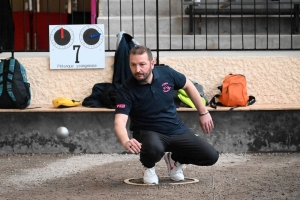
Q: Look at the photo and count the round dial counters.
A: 2